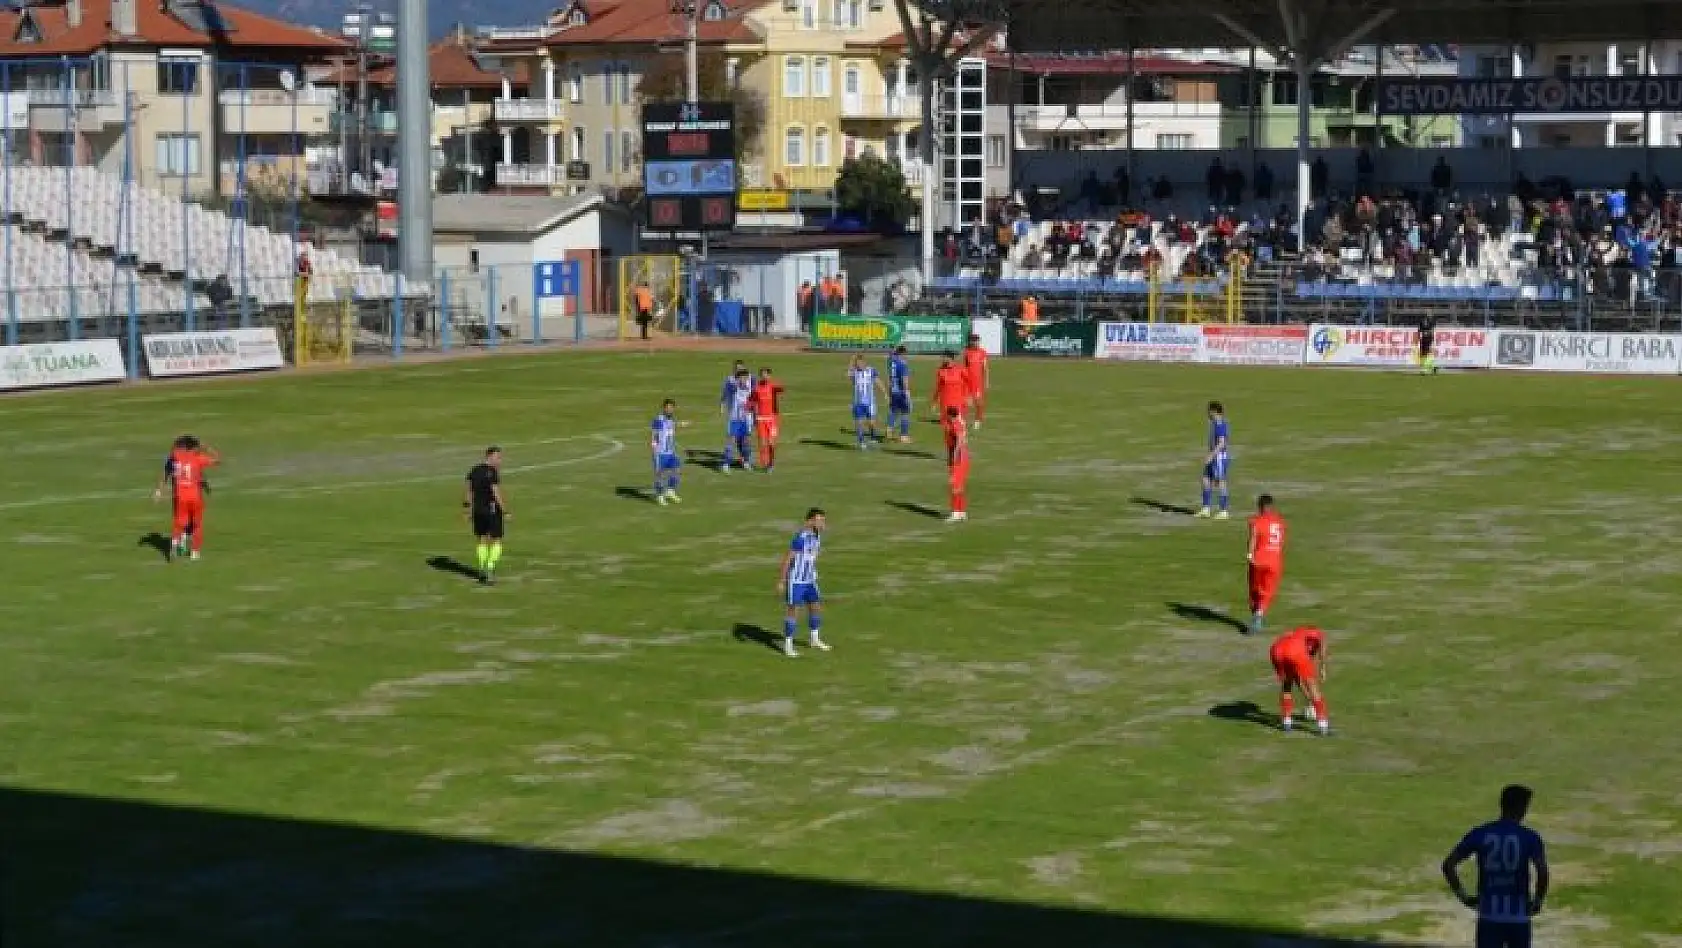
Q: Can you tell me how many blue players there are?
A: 8